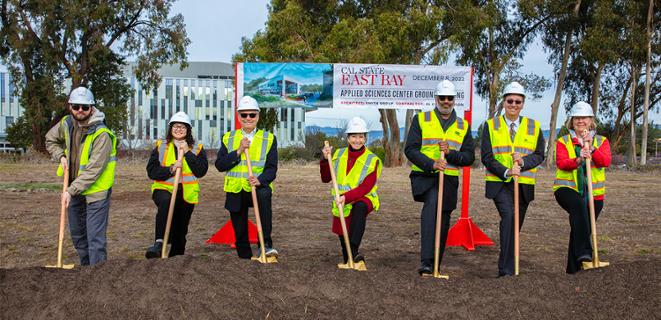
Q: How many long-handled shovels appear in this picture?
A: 7